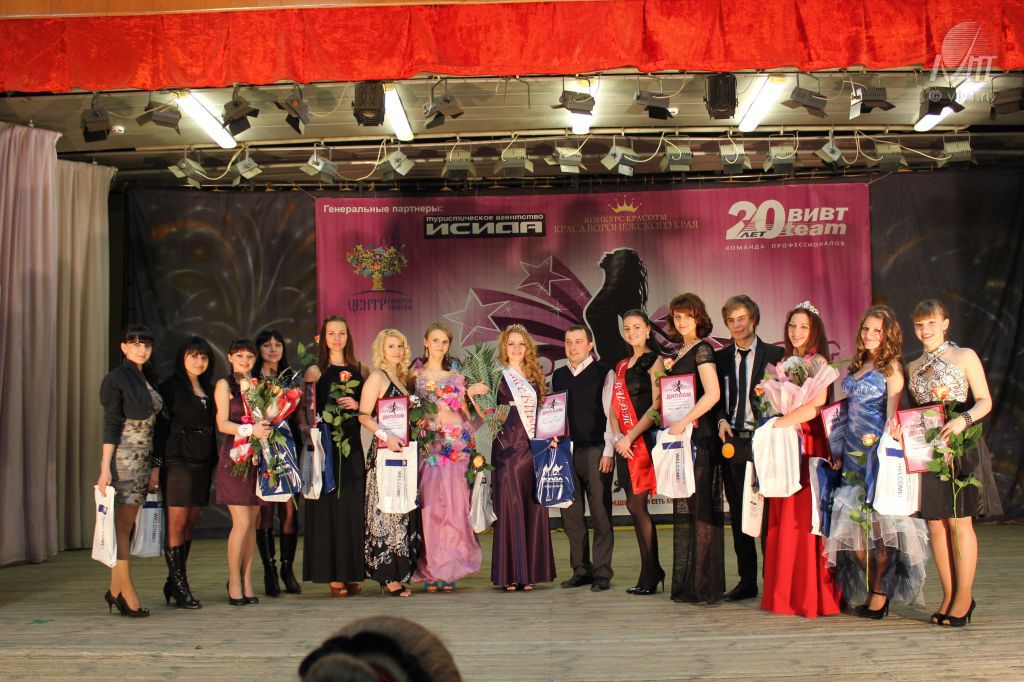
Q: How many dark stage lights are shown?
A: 13